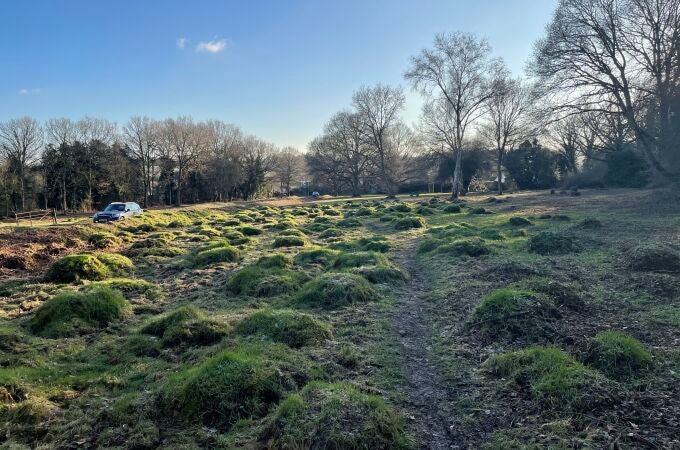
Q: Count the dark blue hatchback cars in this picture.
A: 1